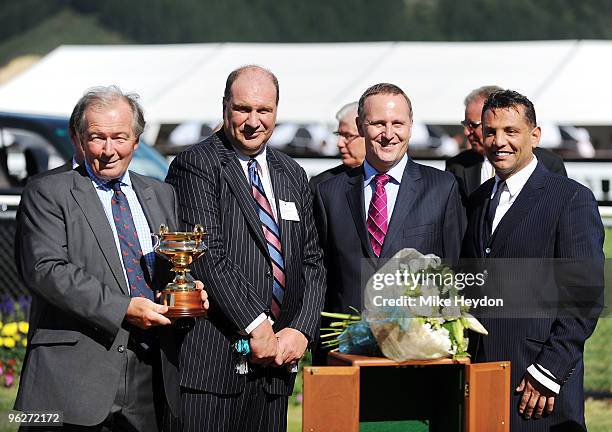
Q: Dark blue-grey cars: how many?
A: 1